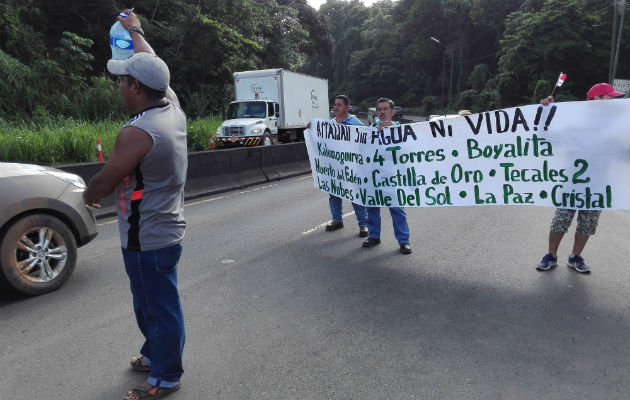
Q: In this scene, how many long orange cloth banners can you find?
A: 0